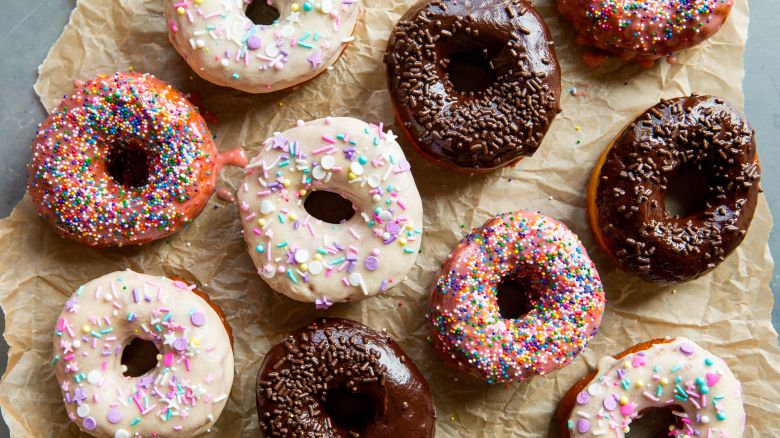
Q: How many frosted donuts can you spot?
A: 10